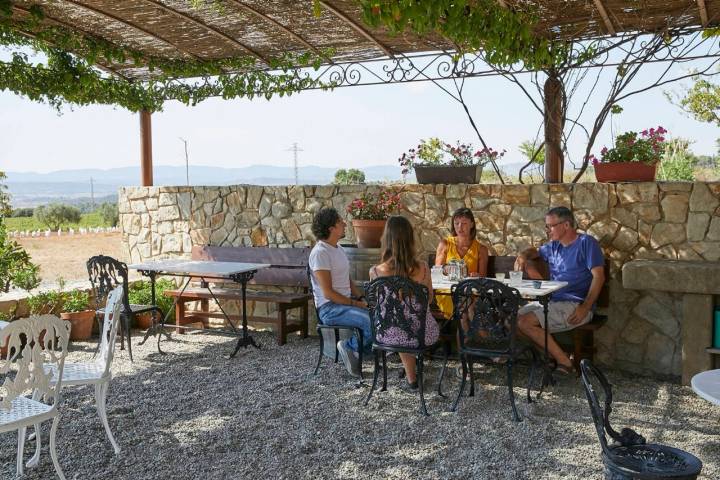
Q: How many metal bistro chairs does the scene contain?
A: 7